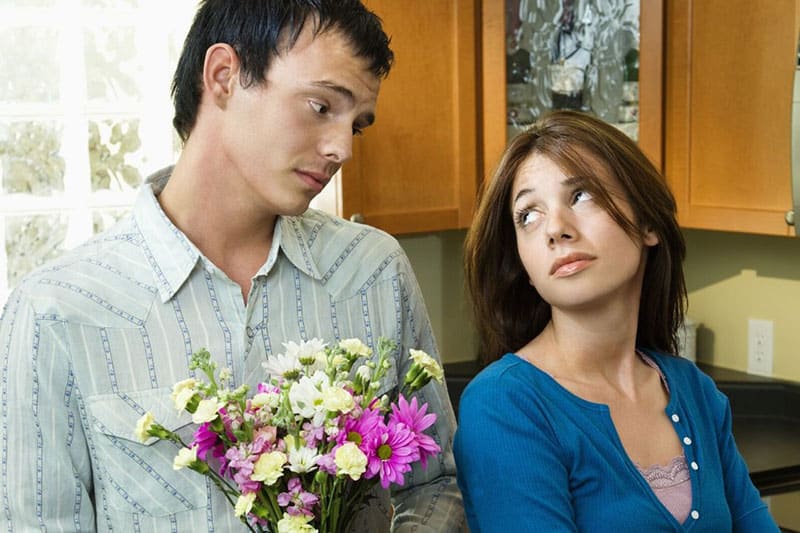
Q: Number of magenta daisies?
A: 3